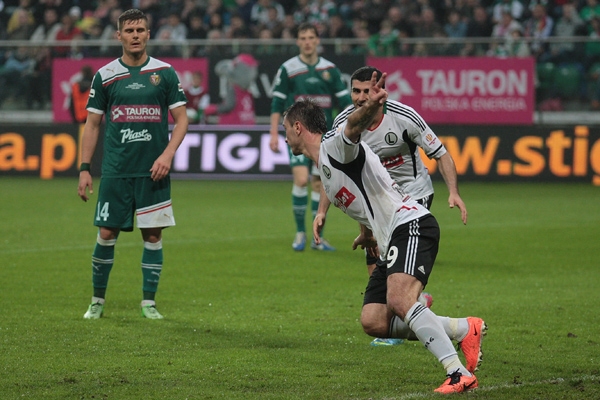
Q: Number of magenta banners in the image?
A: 2